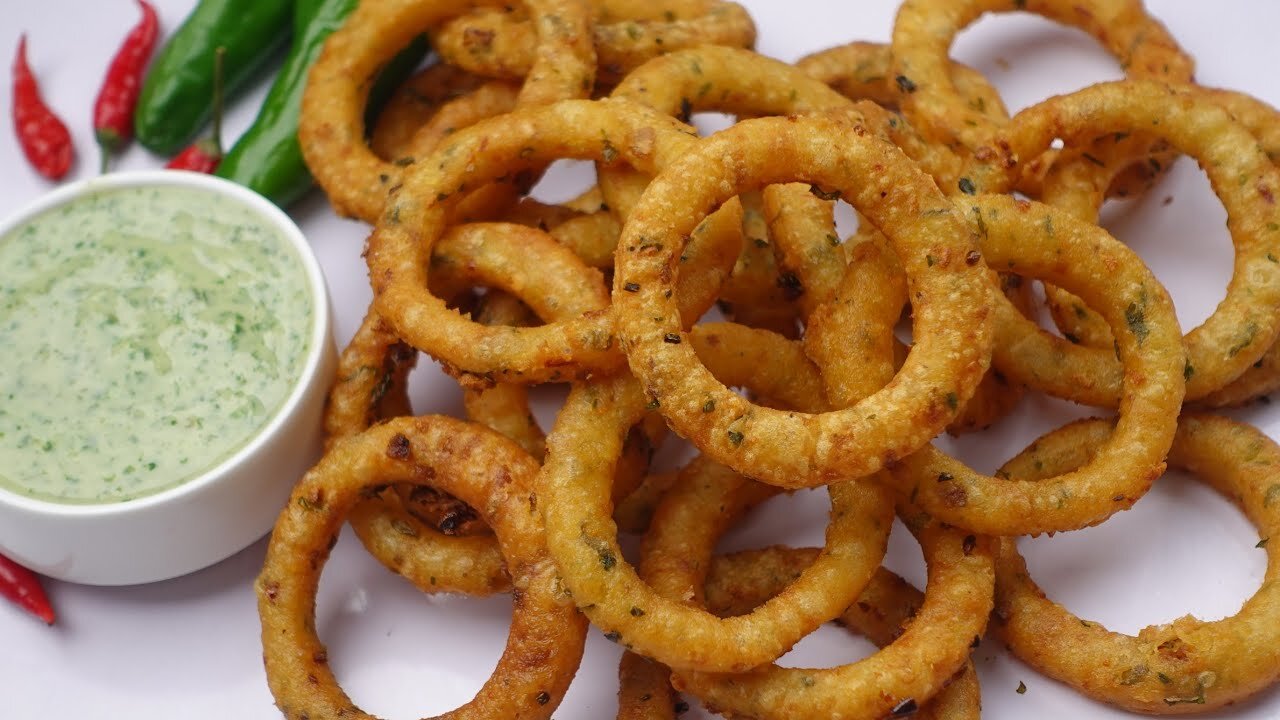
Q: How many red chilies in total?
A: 4